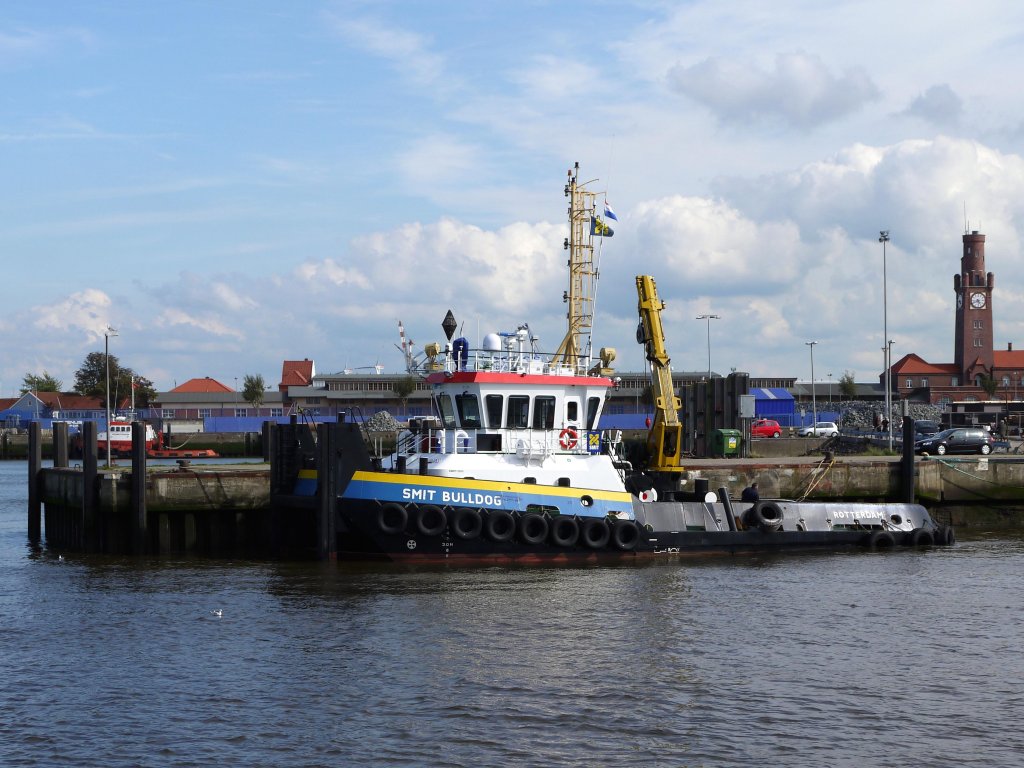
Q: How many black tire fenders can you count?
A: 12